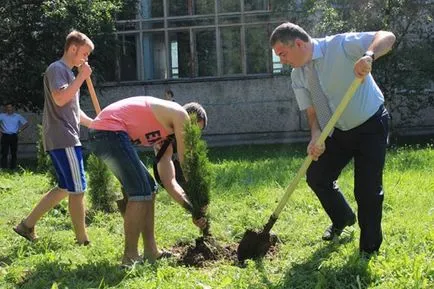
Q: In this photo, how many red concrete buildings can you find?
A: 0